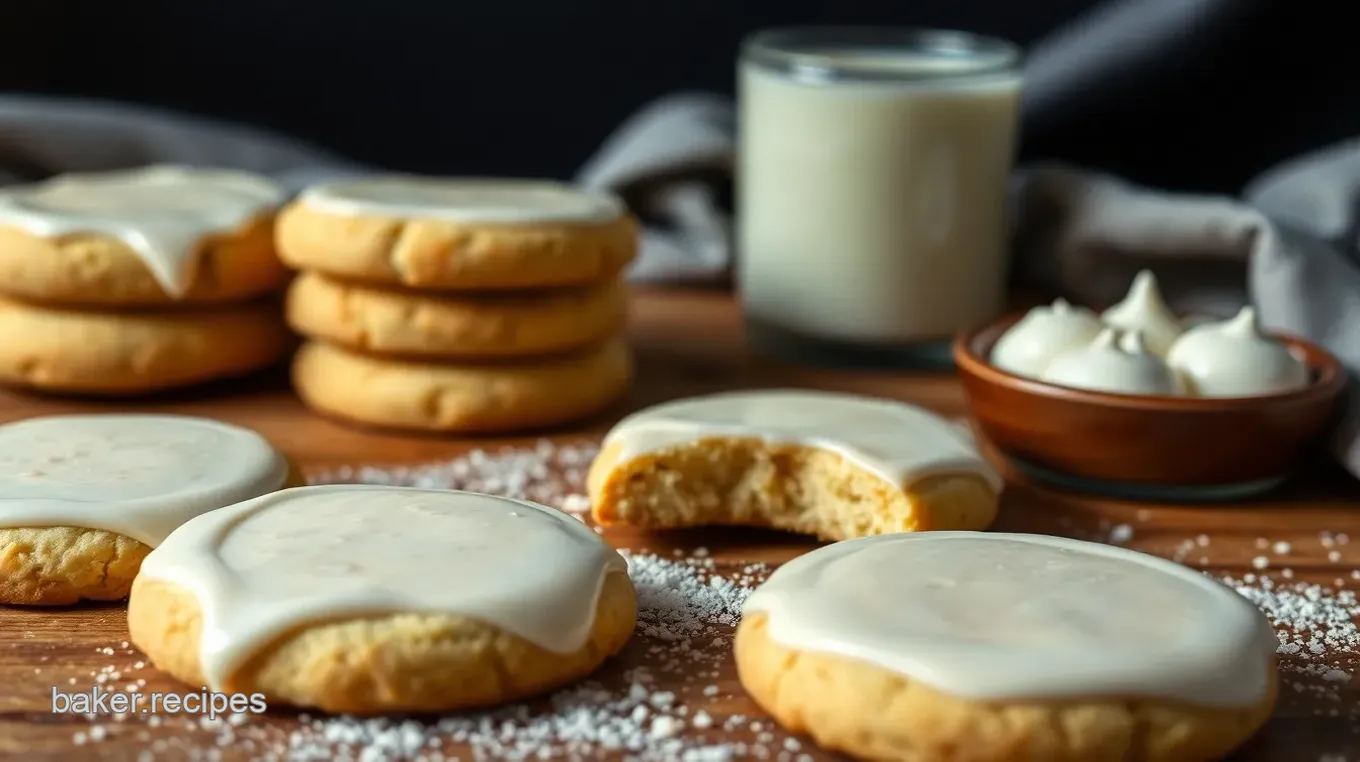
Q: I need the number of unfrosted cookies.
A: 3